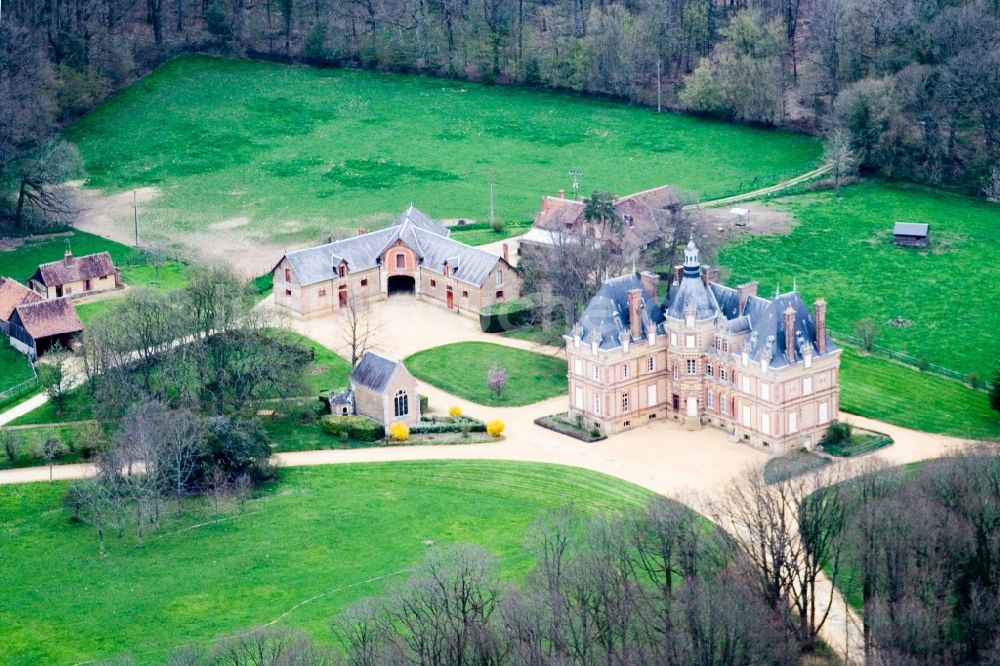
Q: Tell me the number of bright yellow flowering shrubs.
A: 3